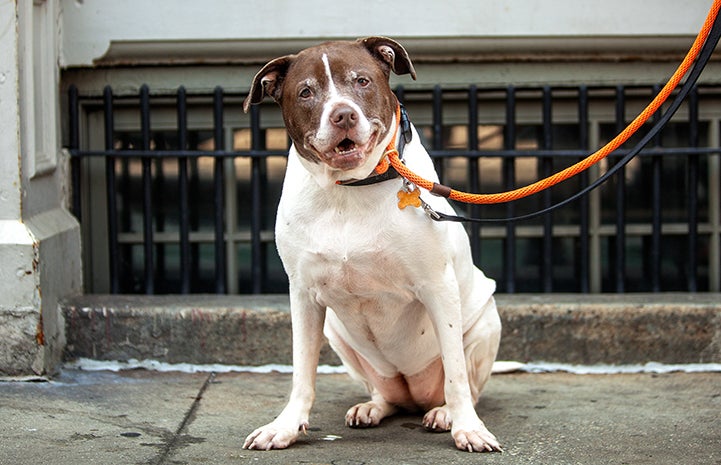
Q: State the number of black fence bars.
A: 15